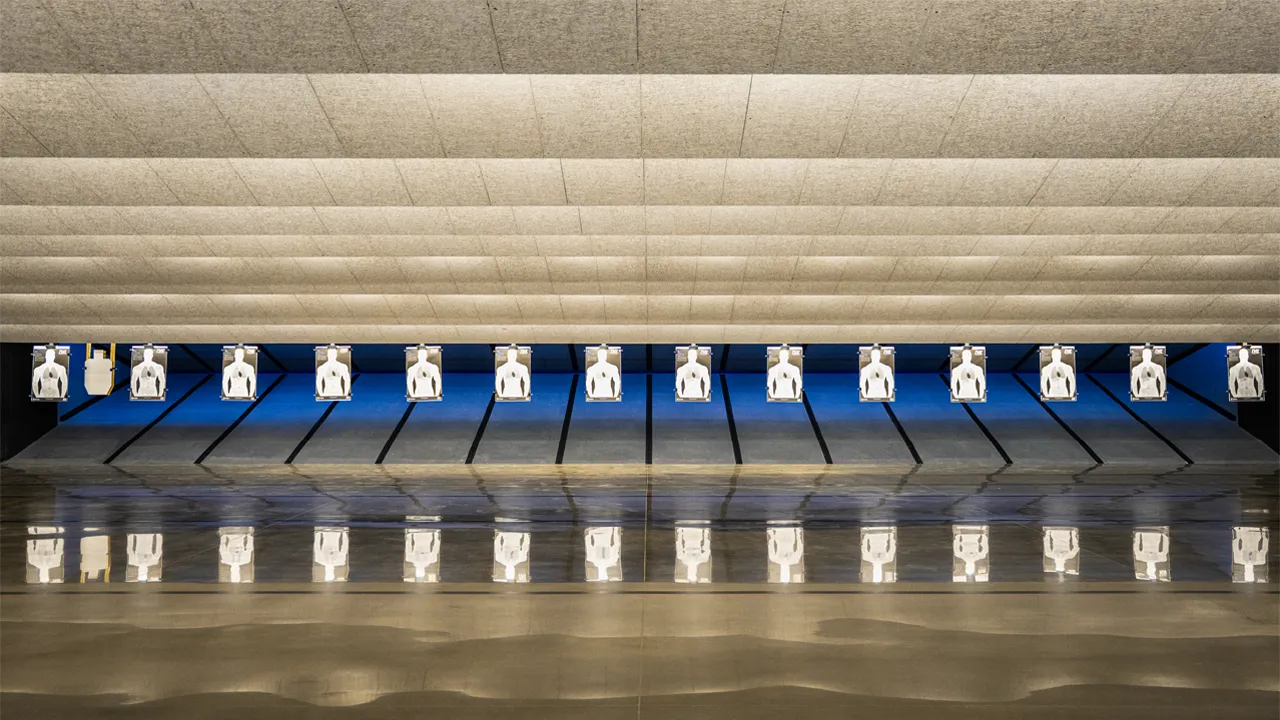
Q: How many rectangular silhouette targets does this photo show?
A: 14